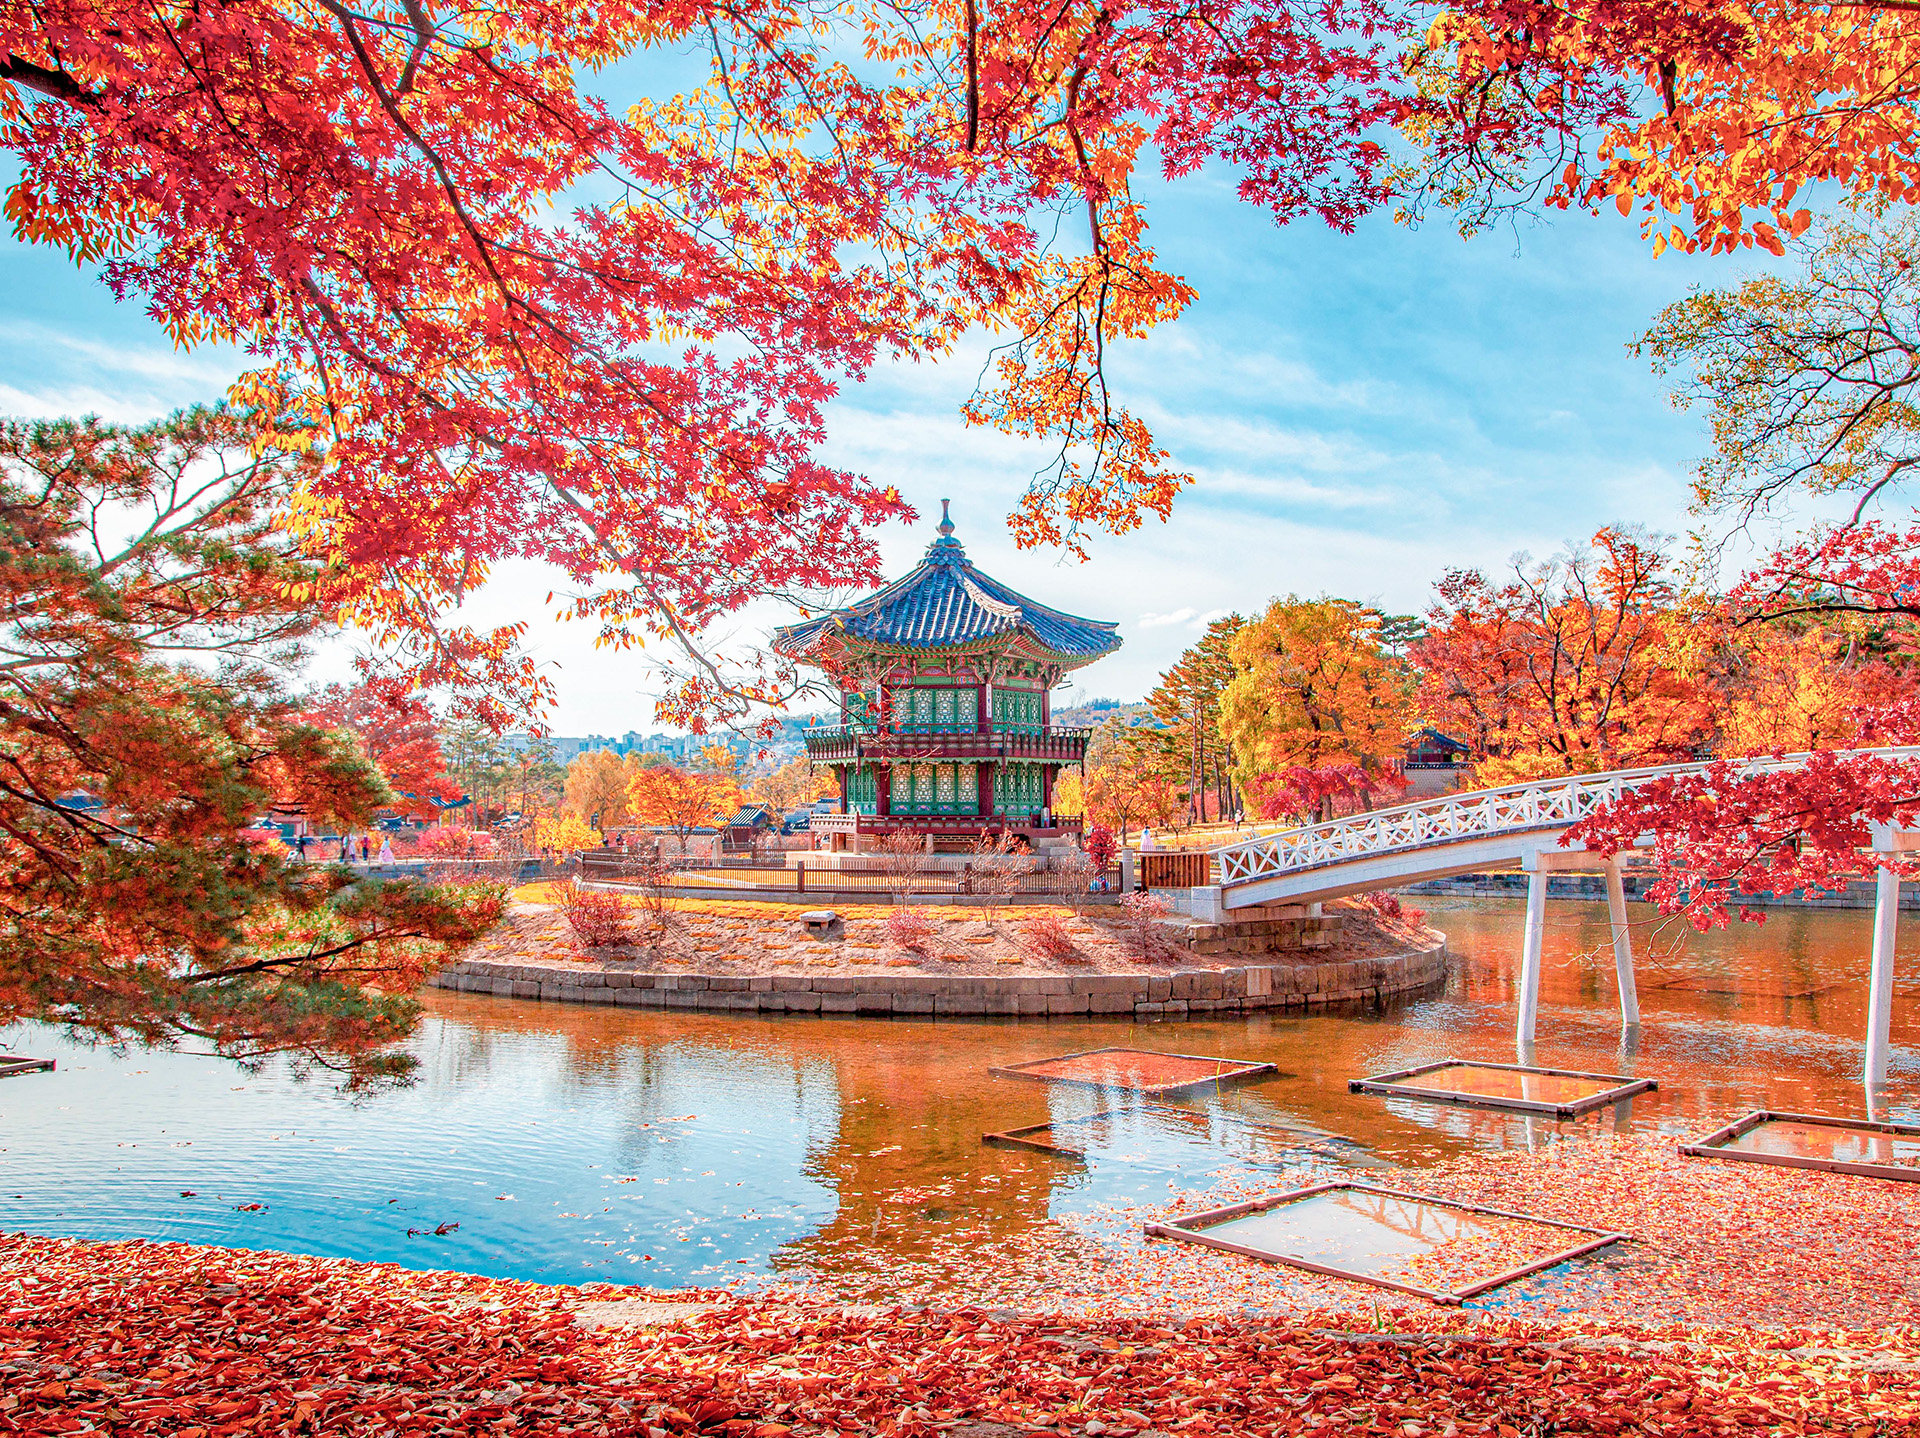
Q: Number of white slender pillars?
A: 3